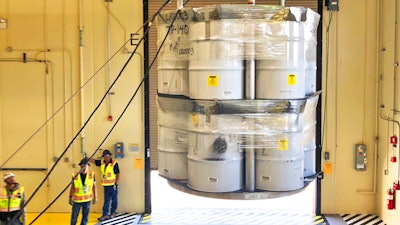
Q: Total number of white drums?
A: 8